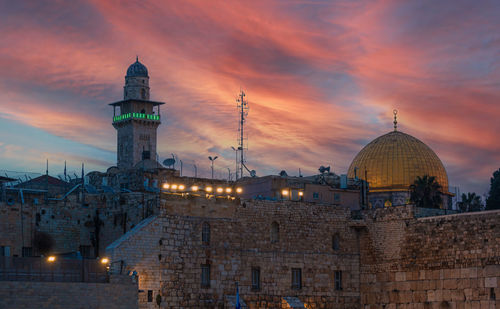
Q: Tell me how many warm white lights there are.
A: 12